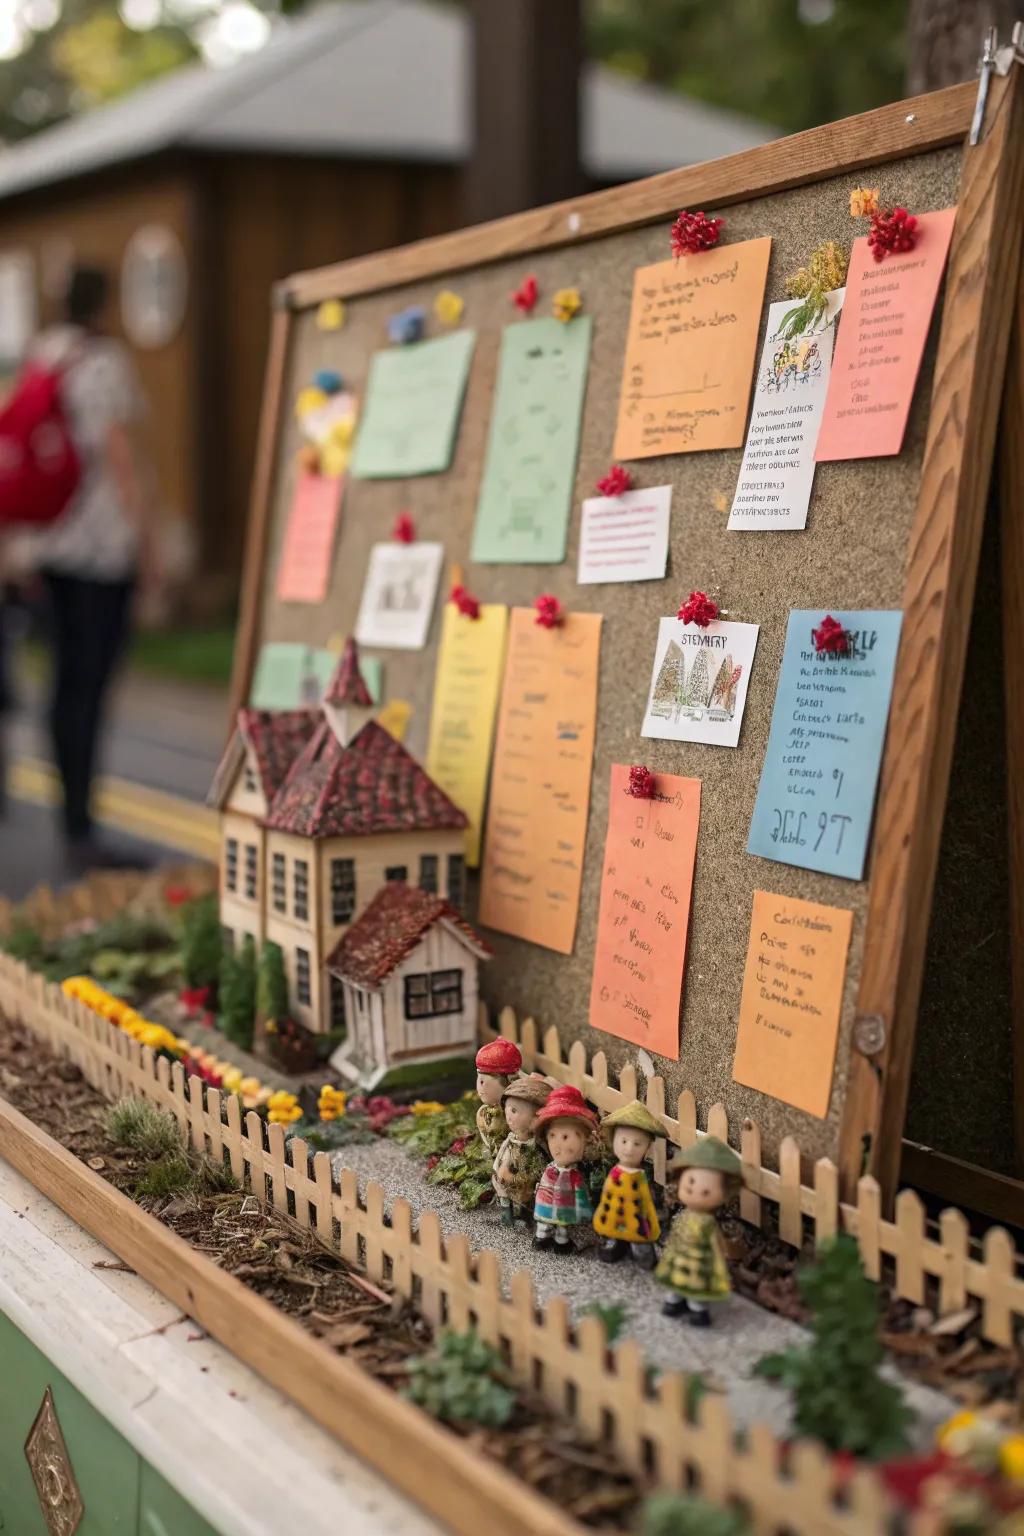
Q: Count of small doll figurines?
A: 5